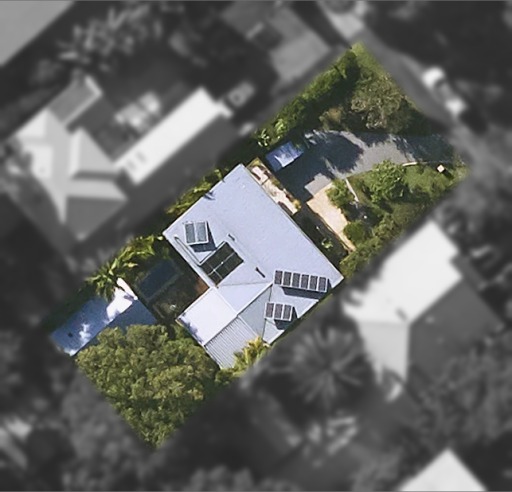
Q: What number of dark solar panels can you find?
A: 9